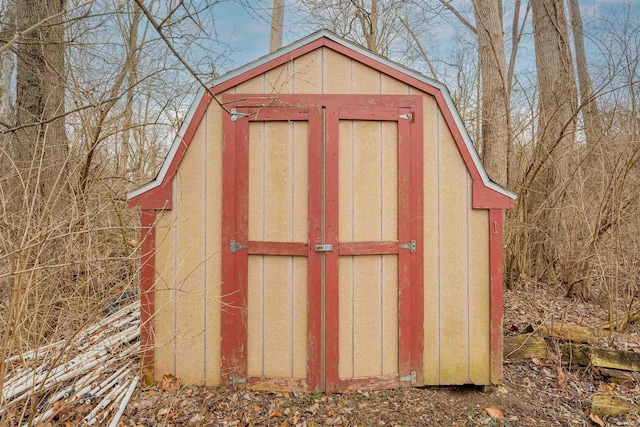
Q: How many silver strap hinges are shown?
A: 6